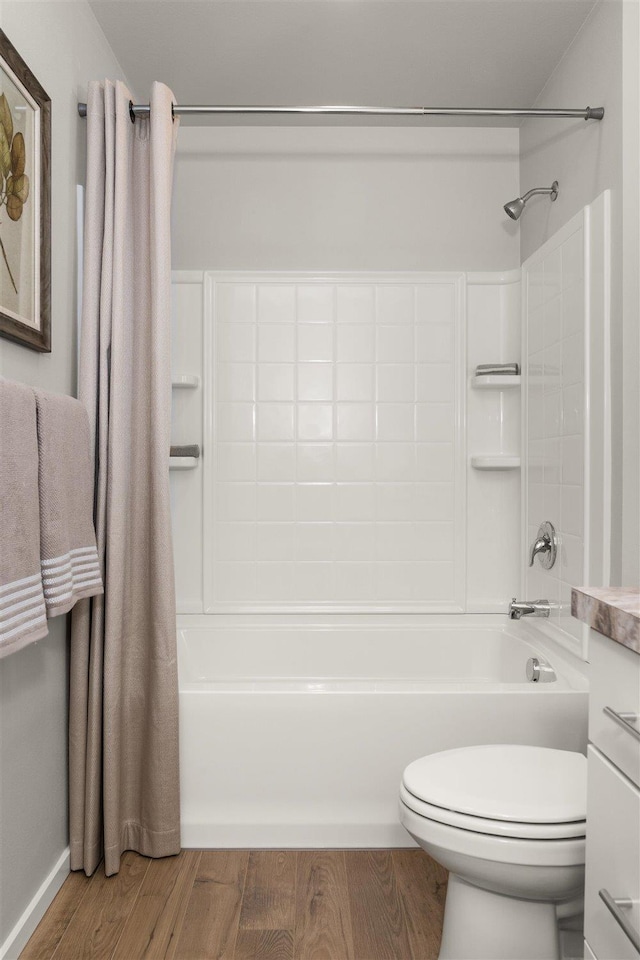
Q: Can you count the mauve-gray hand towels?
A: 2